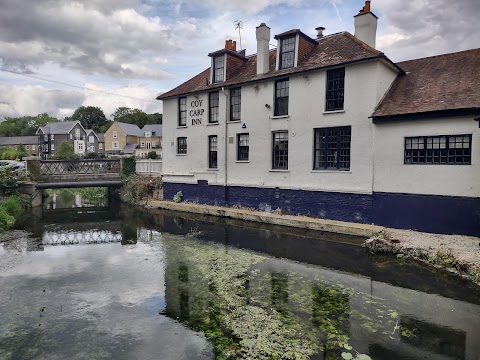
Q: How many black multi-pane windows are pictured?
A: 13